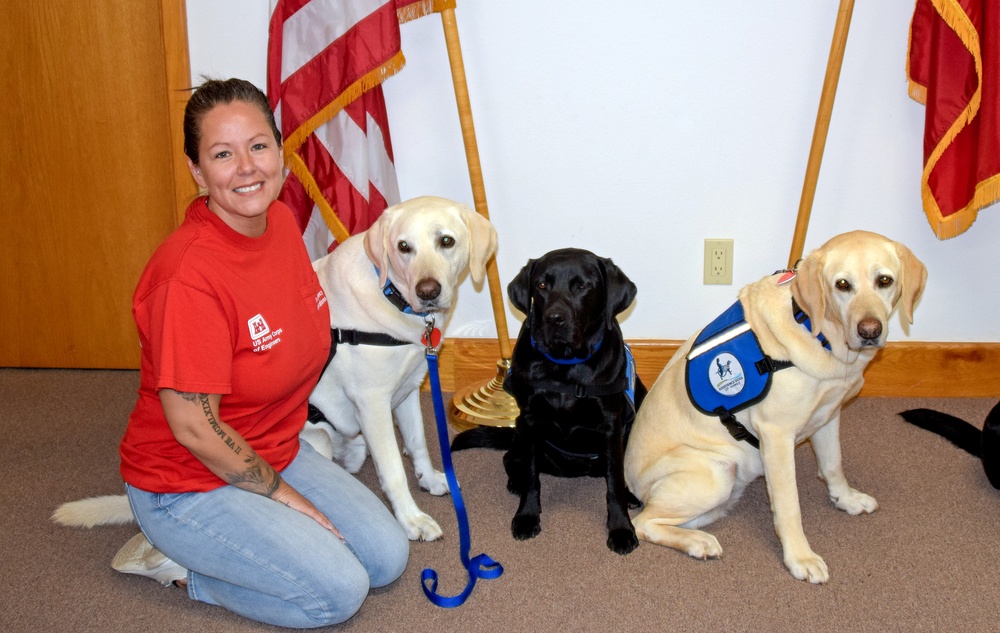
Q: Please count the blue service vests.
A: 2